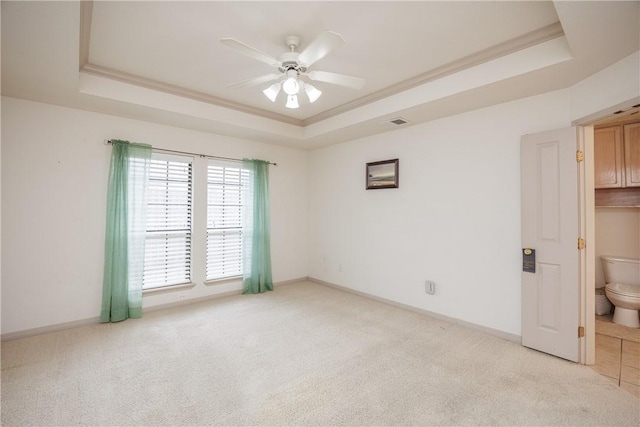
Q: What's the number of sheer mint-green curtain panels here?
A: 2